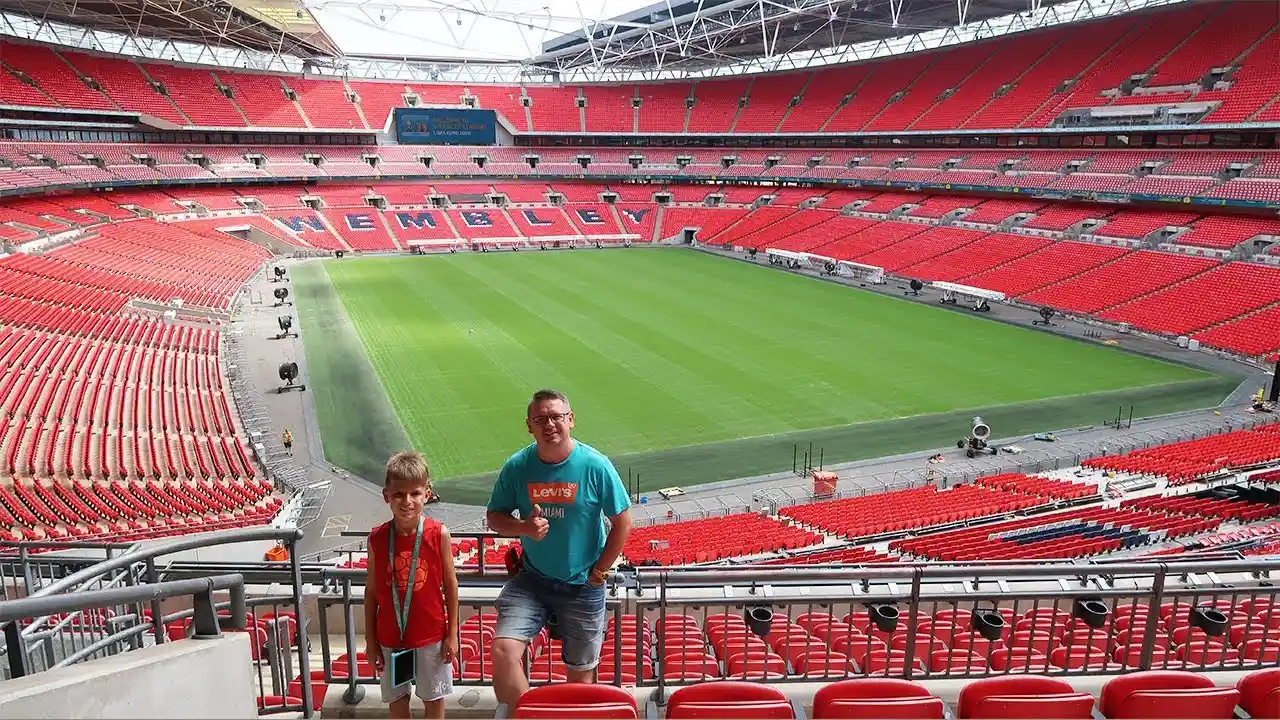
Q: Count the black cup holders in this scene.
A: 5